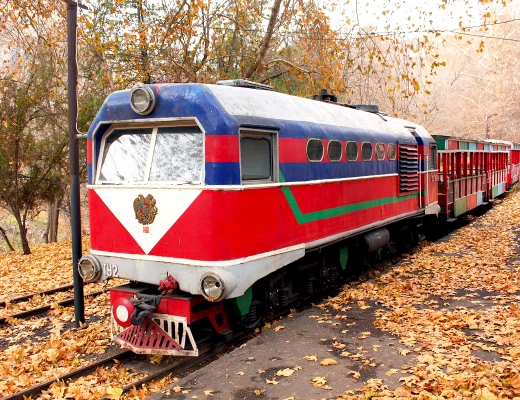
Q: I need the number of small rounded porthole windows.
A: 6